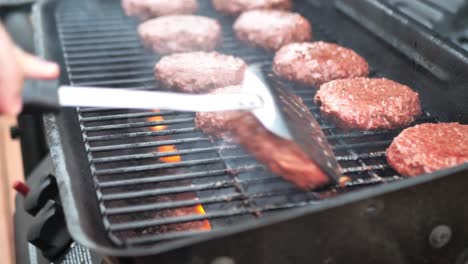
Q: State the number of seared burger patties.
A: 10